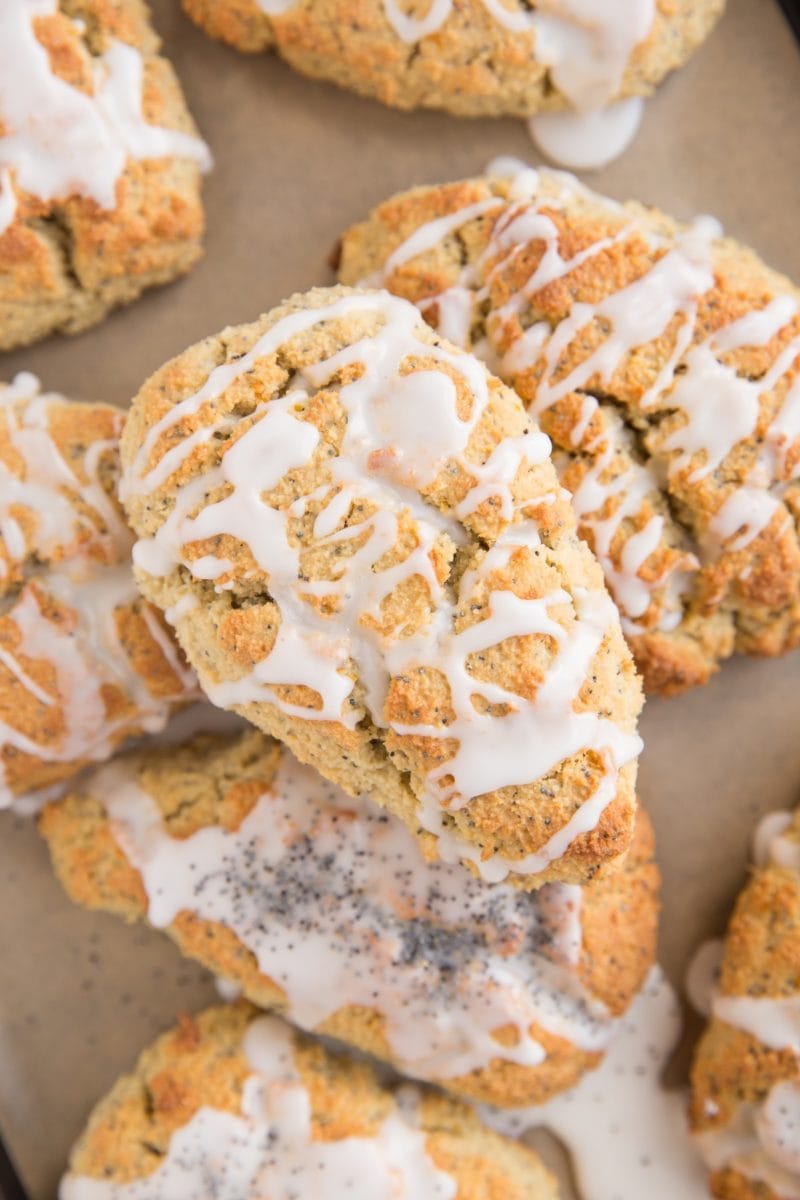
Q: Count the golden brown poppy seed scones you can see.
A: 8